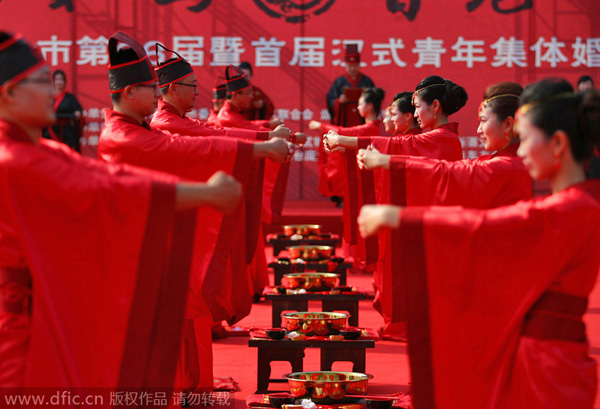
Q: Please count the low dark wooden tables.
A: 5